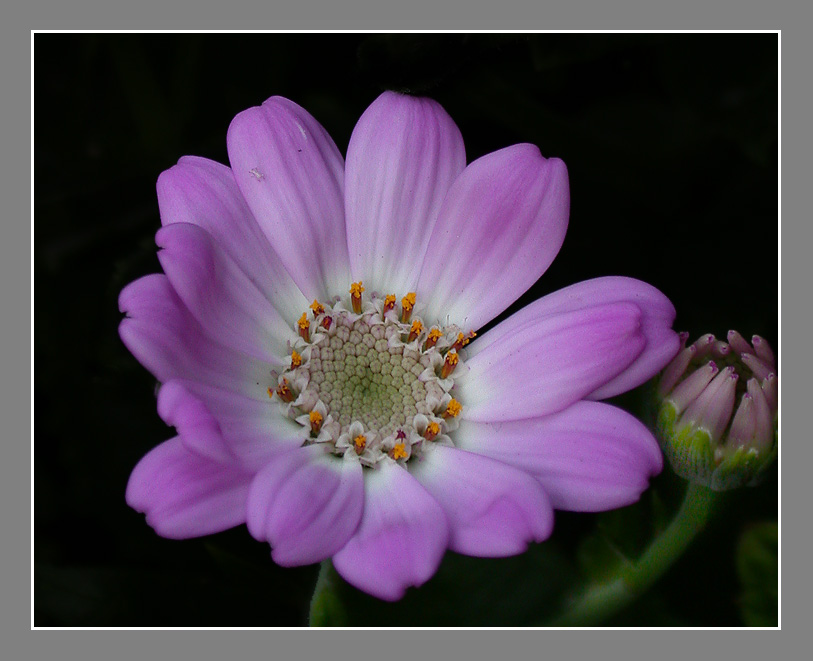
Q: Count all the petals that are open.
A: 14